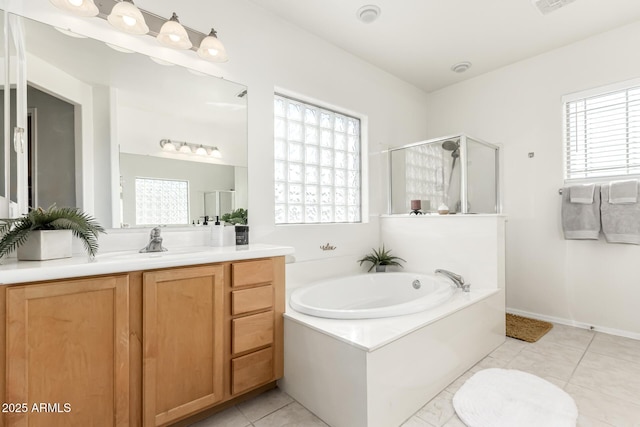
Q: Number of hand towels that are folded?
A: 2